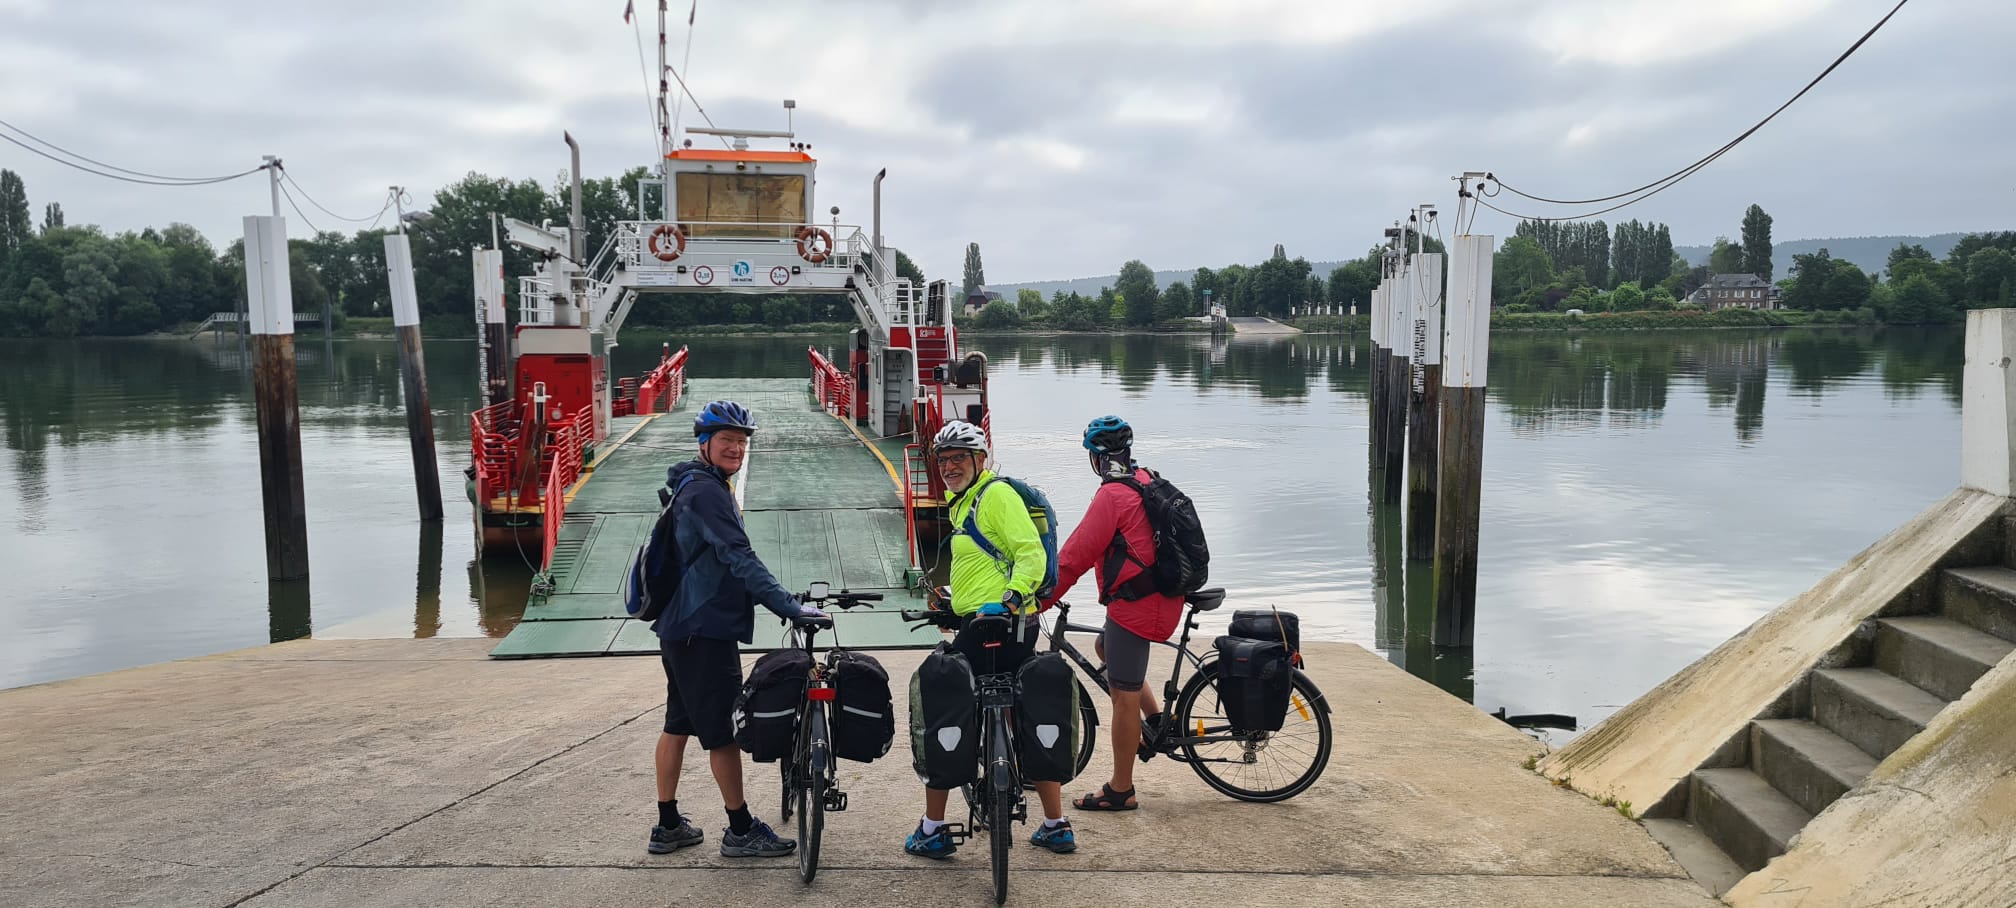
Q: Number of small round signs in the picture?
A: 2